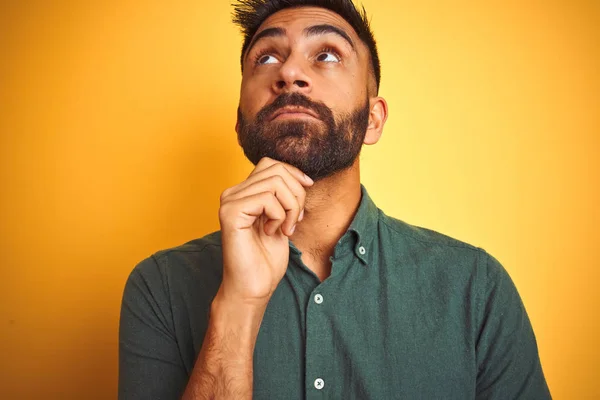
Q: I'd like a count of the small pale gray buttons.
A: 3